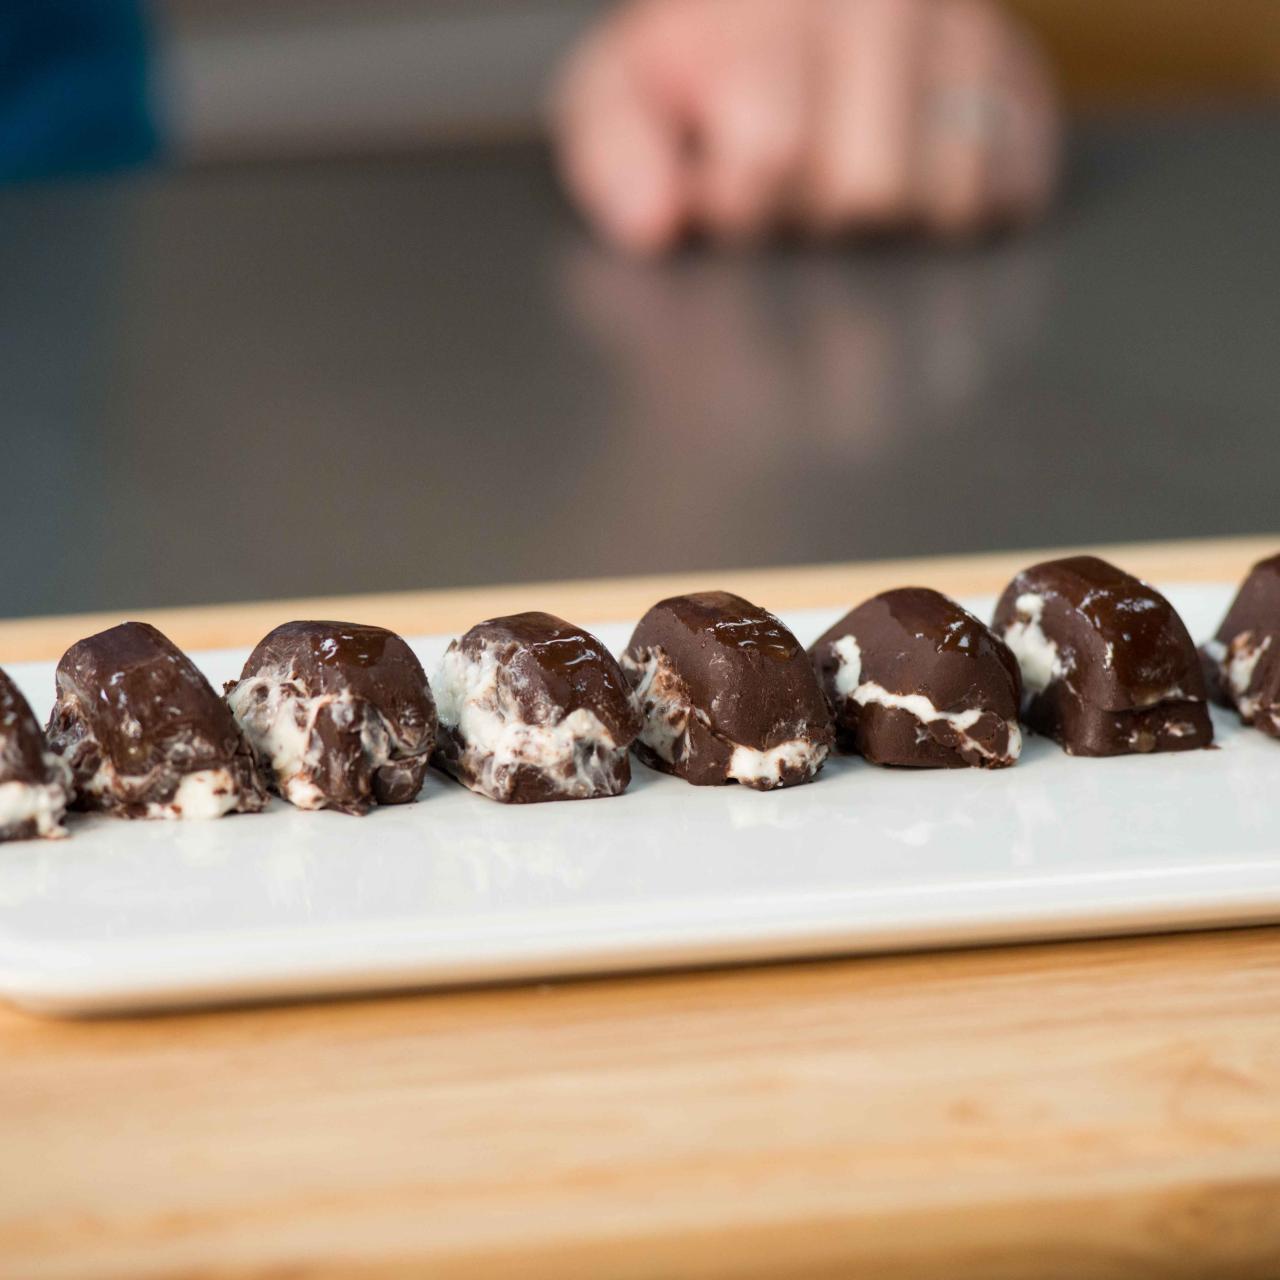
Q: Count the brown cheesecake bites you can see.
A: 8